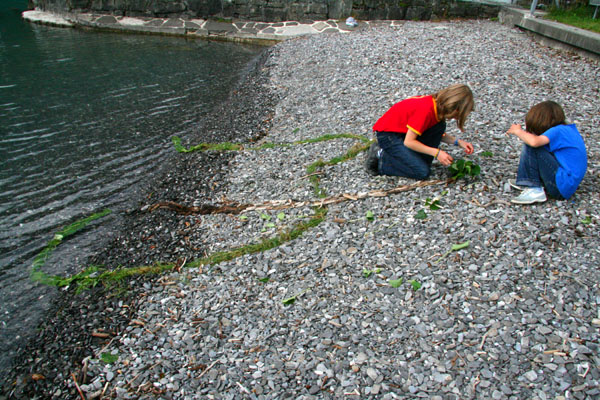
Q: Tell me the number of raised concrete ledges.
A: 1